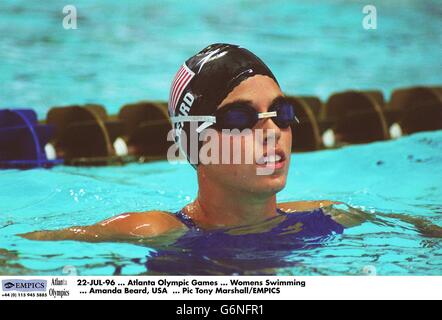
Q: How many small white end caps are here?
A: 4